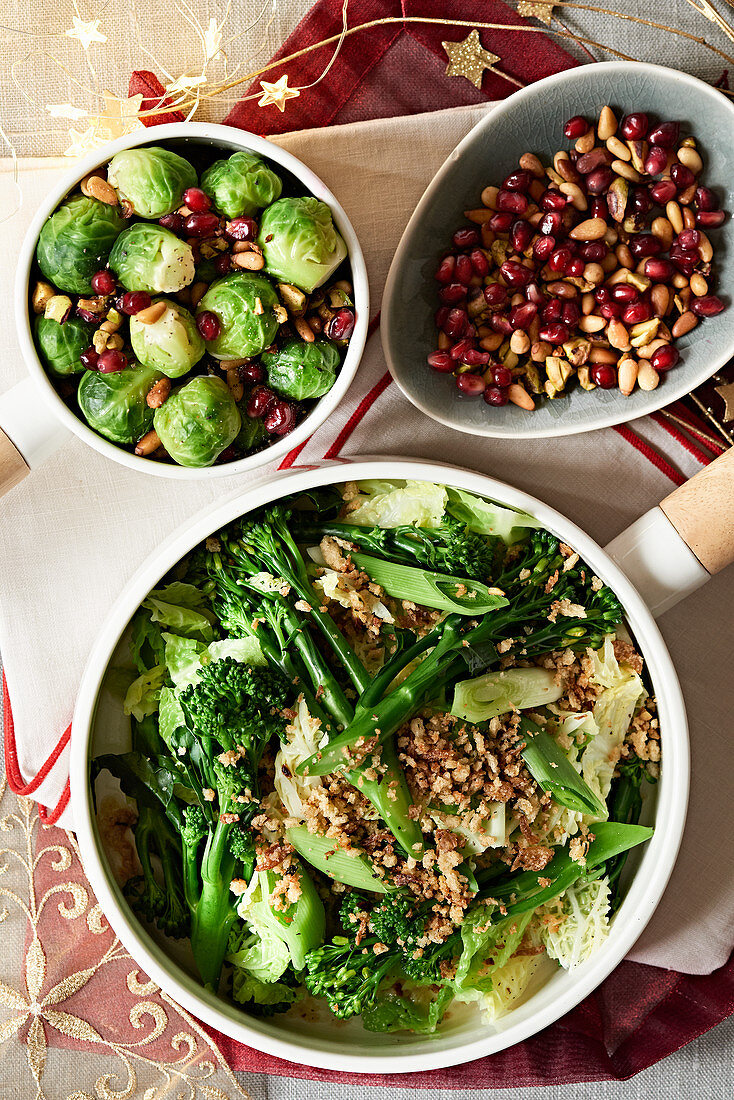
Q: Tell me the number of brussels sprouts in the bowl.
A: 11